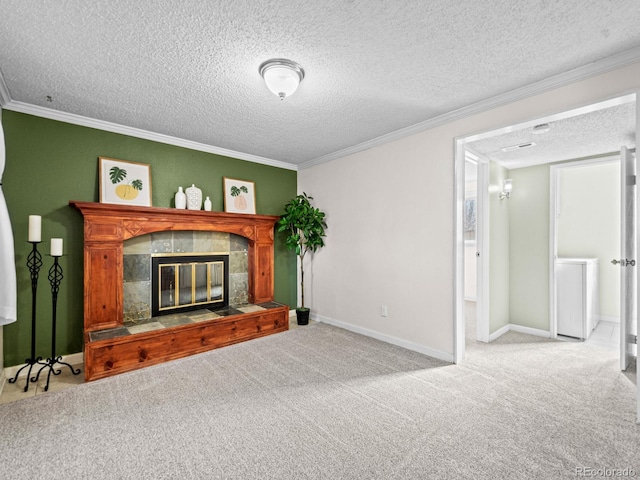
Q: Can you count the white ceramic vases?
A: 3